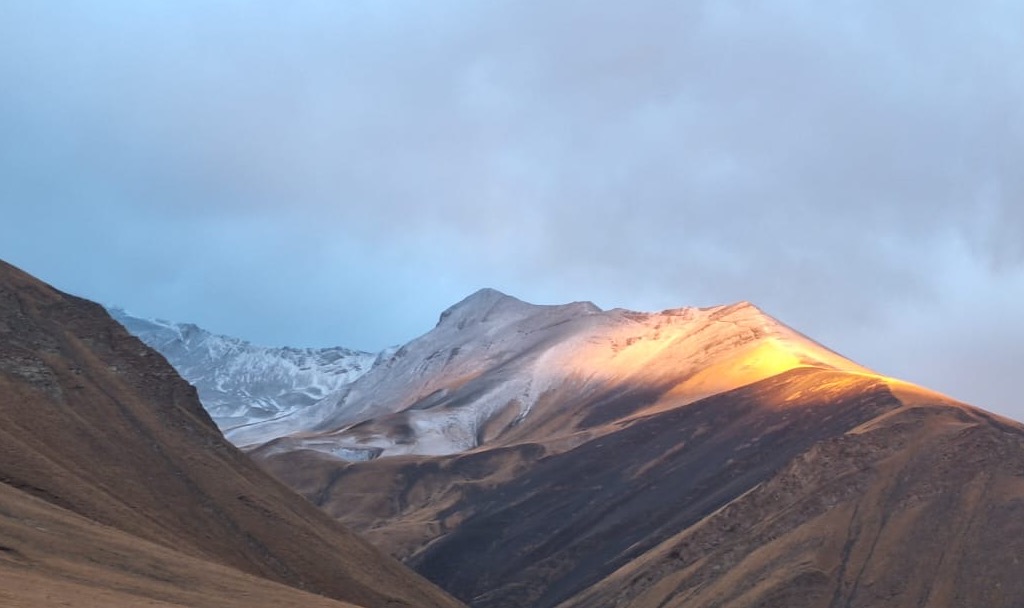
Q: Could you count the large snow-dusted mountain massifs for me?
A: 2